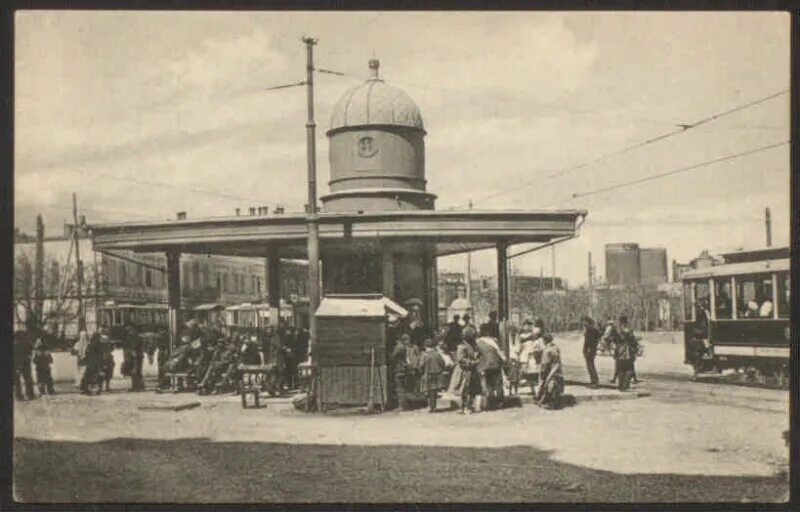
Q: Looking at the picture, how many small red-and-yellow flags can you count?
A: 0